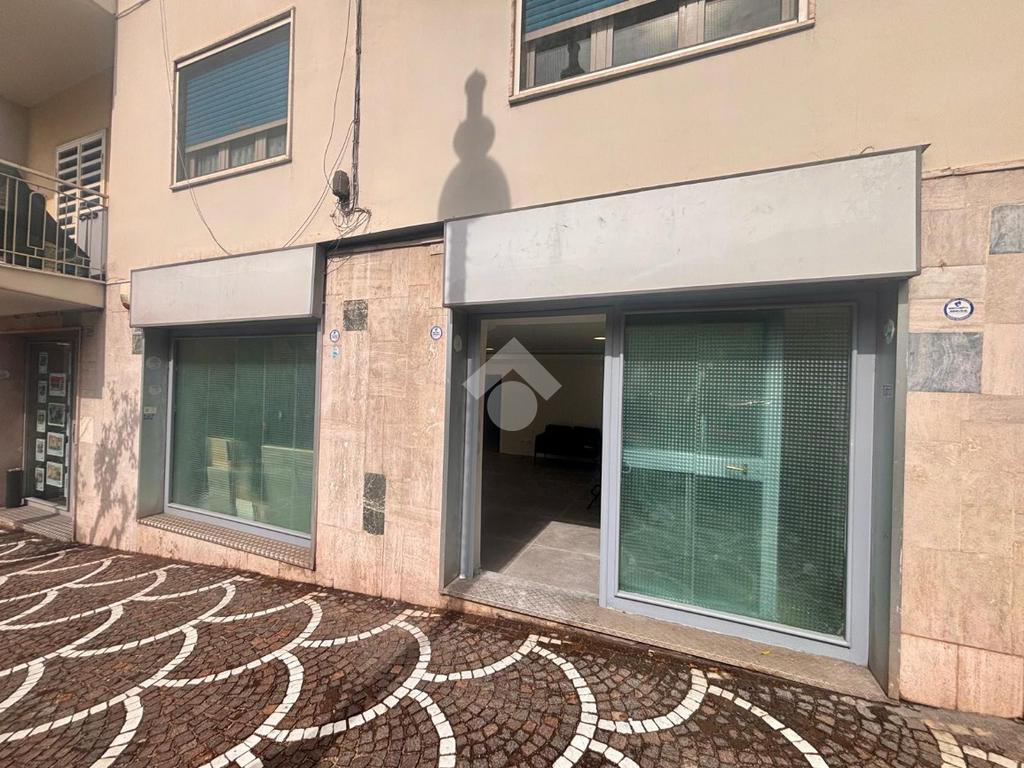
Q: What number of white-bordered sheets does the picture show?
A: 9